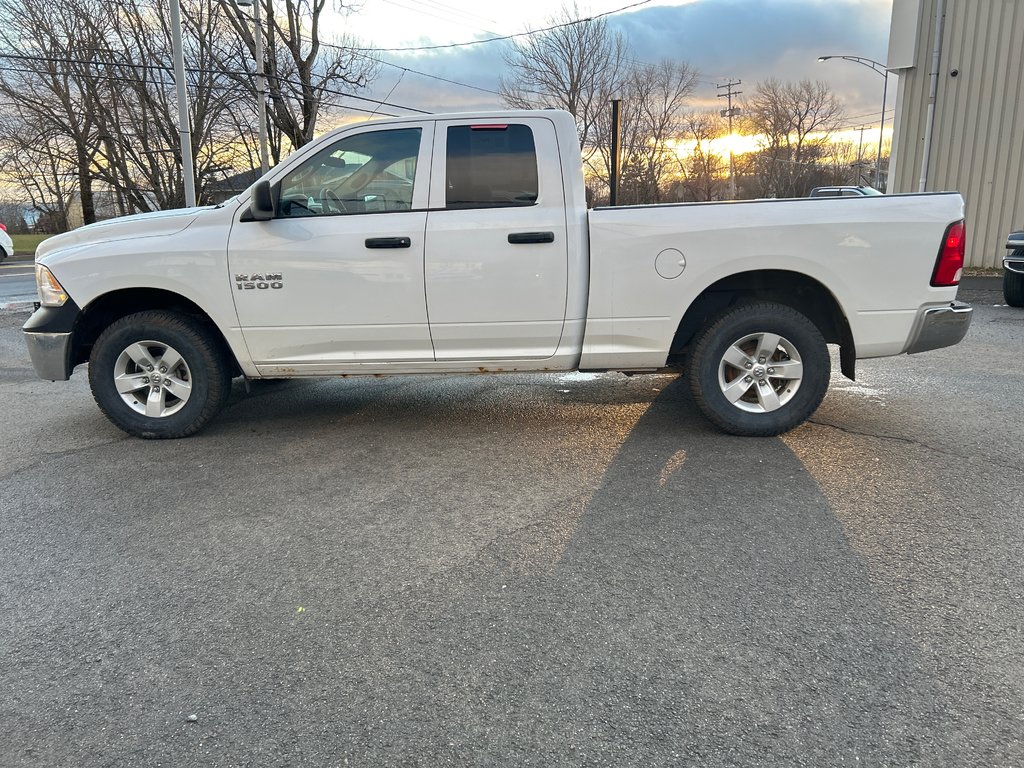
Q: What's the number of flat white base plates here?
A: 0